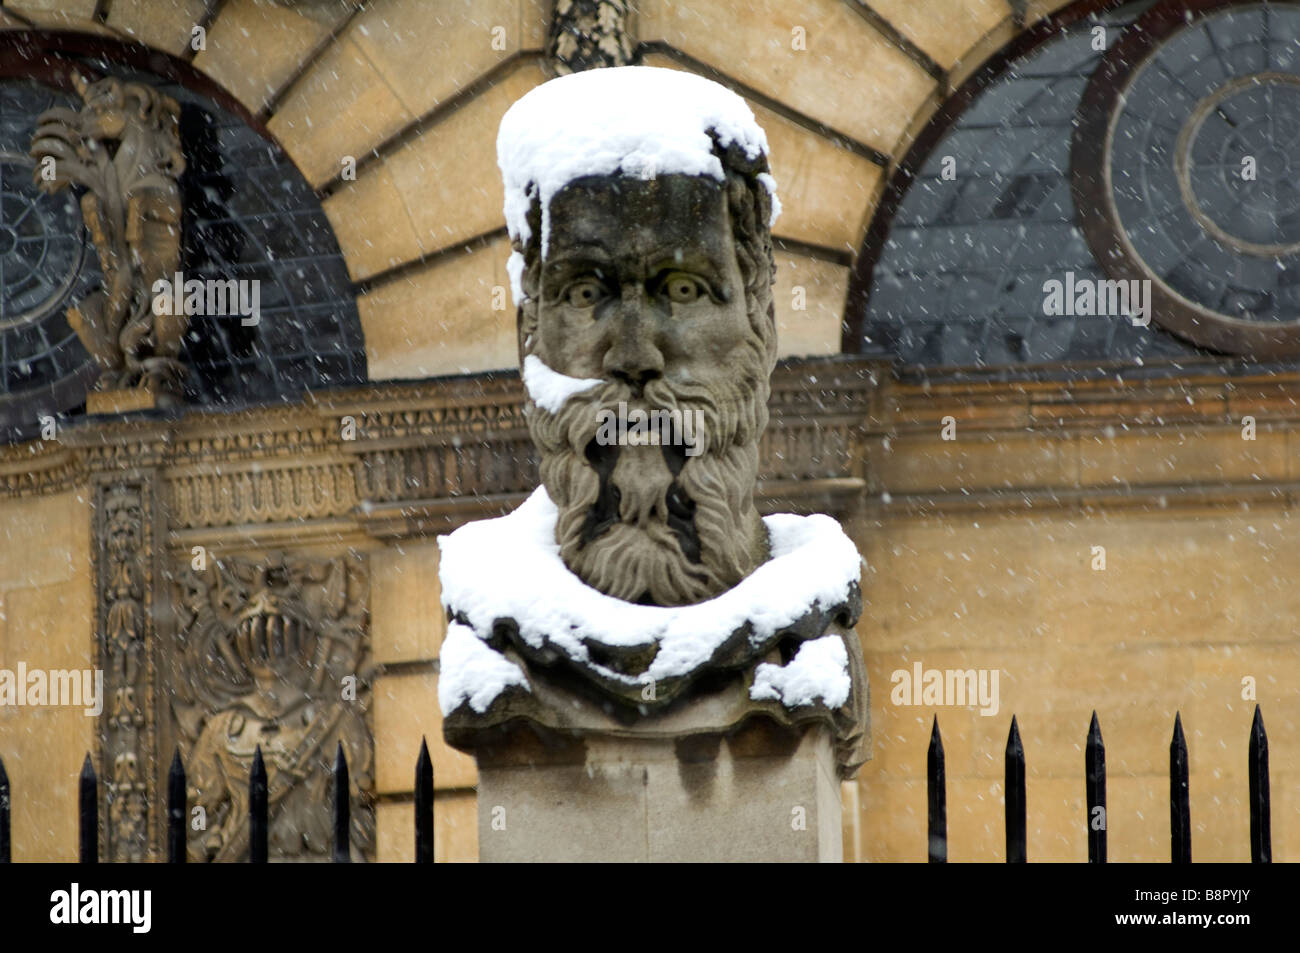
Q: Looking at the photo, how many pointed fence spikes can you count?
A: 11